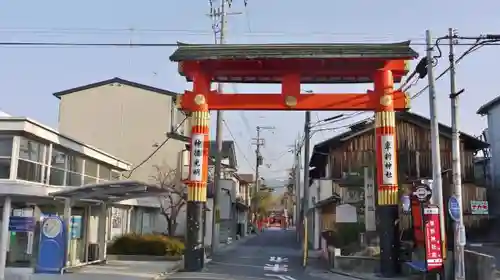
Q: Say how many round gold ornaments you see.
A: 3